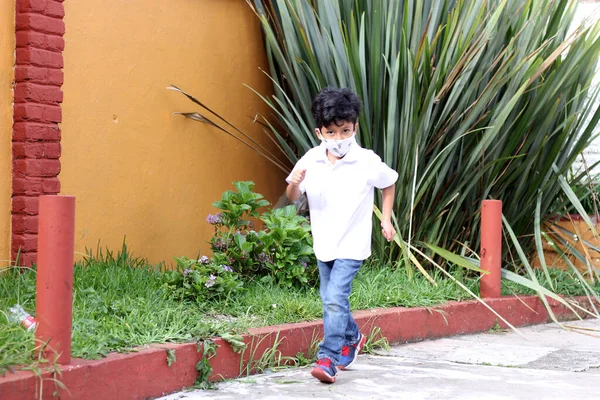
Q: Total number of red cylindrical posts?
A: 2